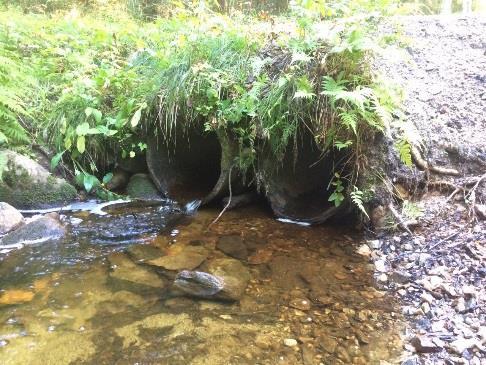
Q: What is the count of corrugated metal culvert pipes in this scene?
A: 2